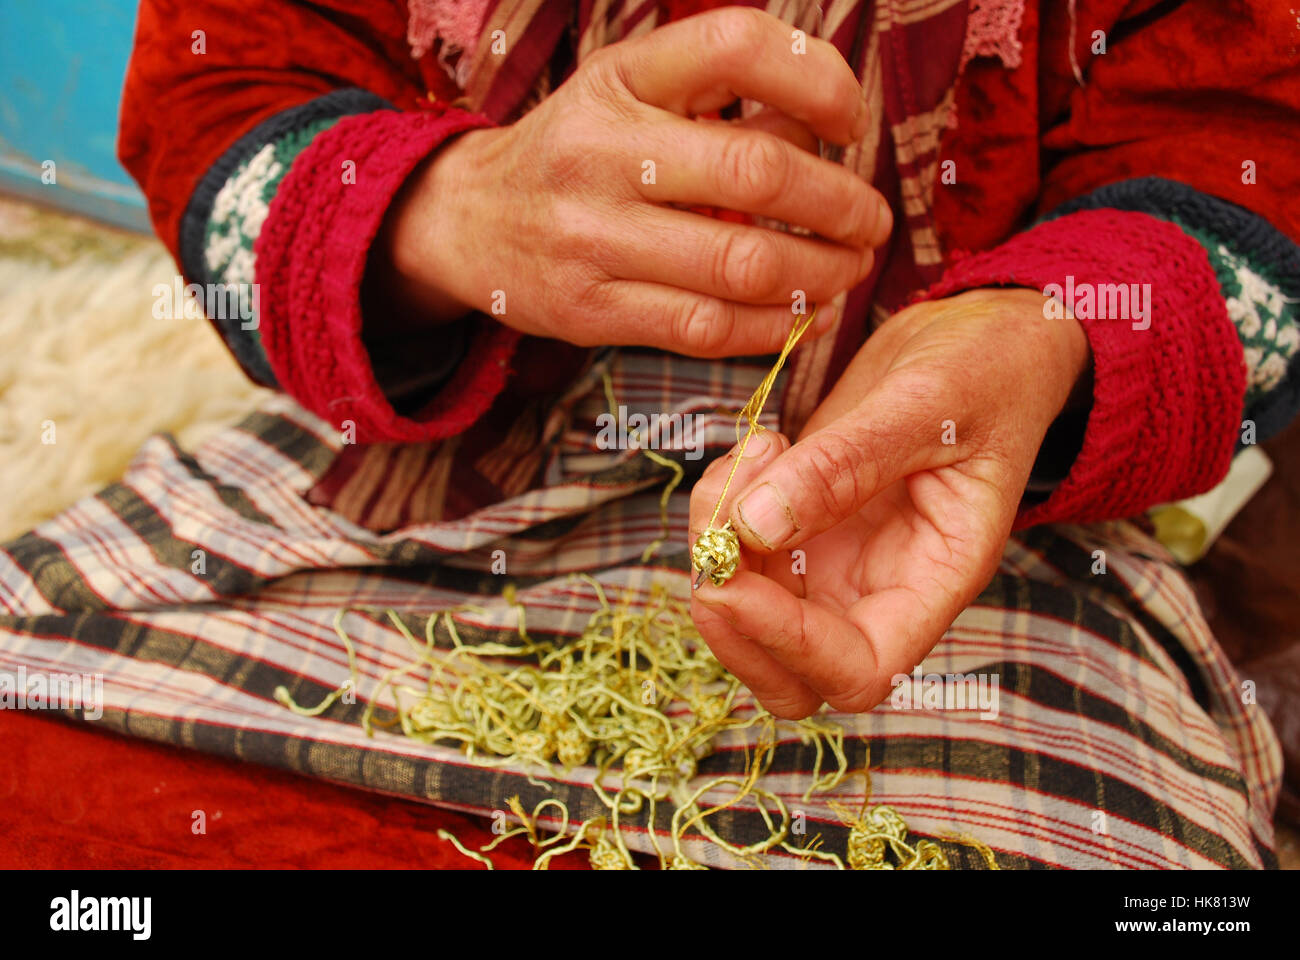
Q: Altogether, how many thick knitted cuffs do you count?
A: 2